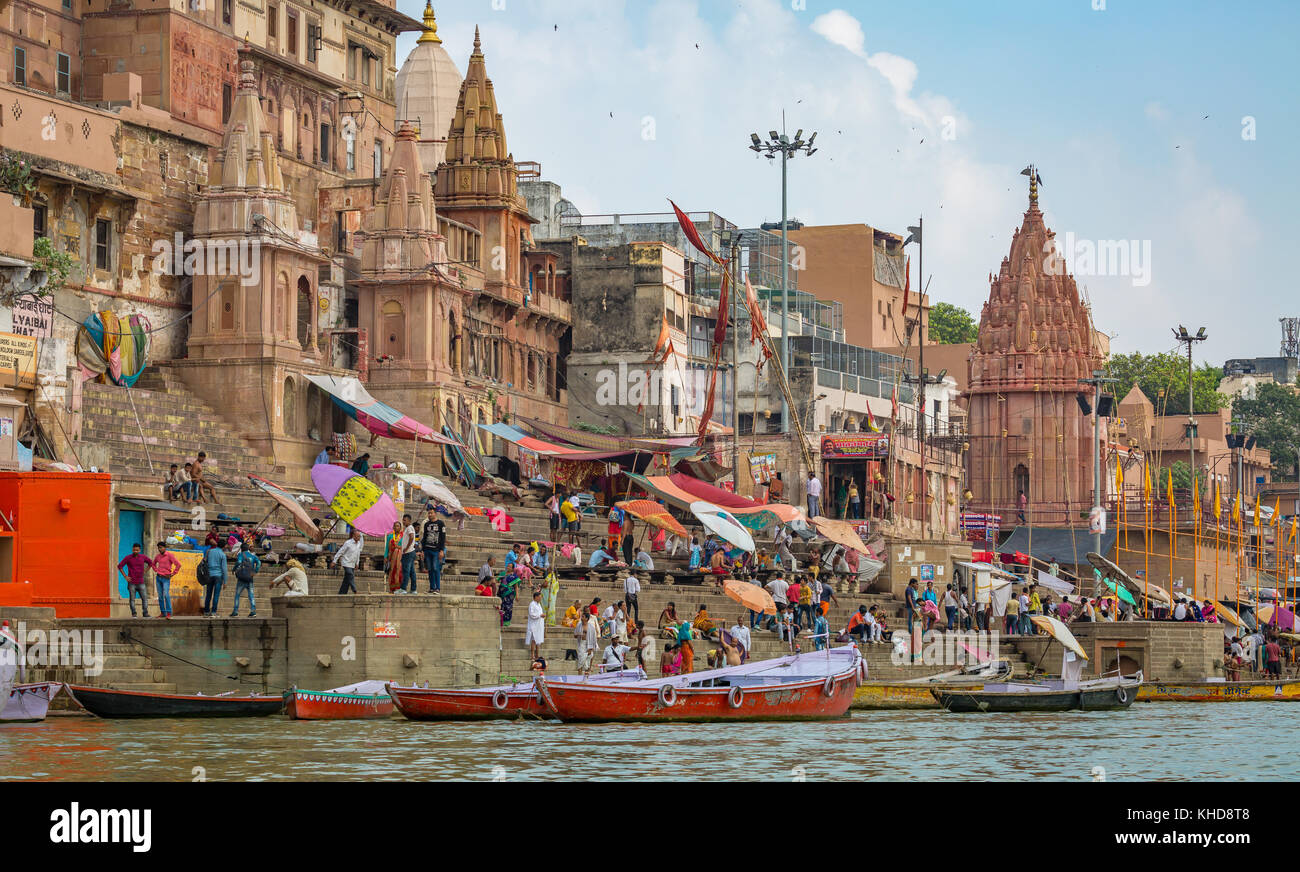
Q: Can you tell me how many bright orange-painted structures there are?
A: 1